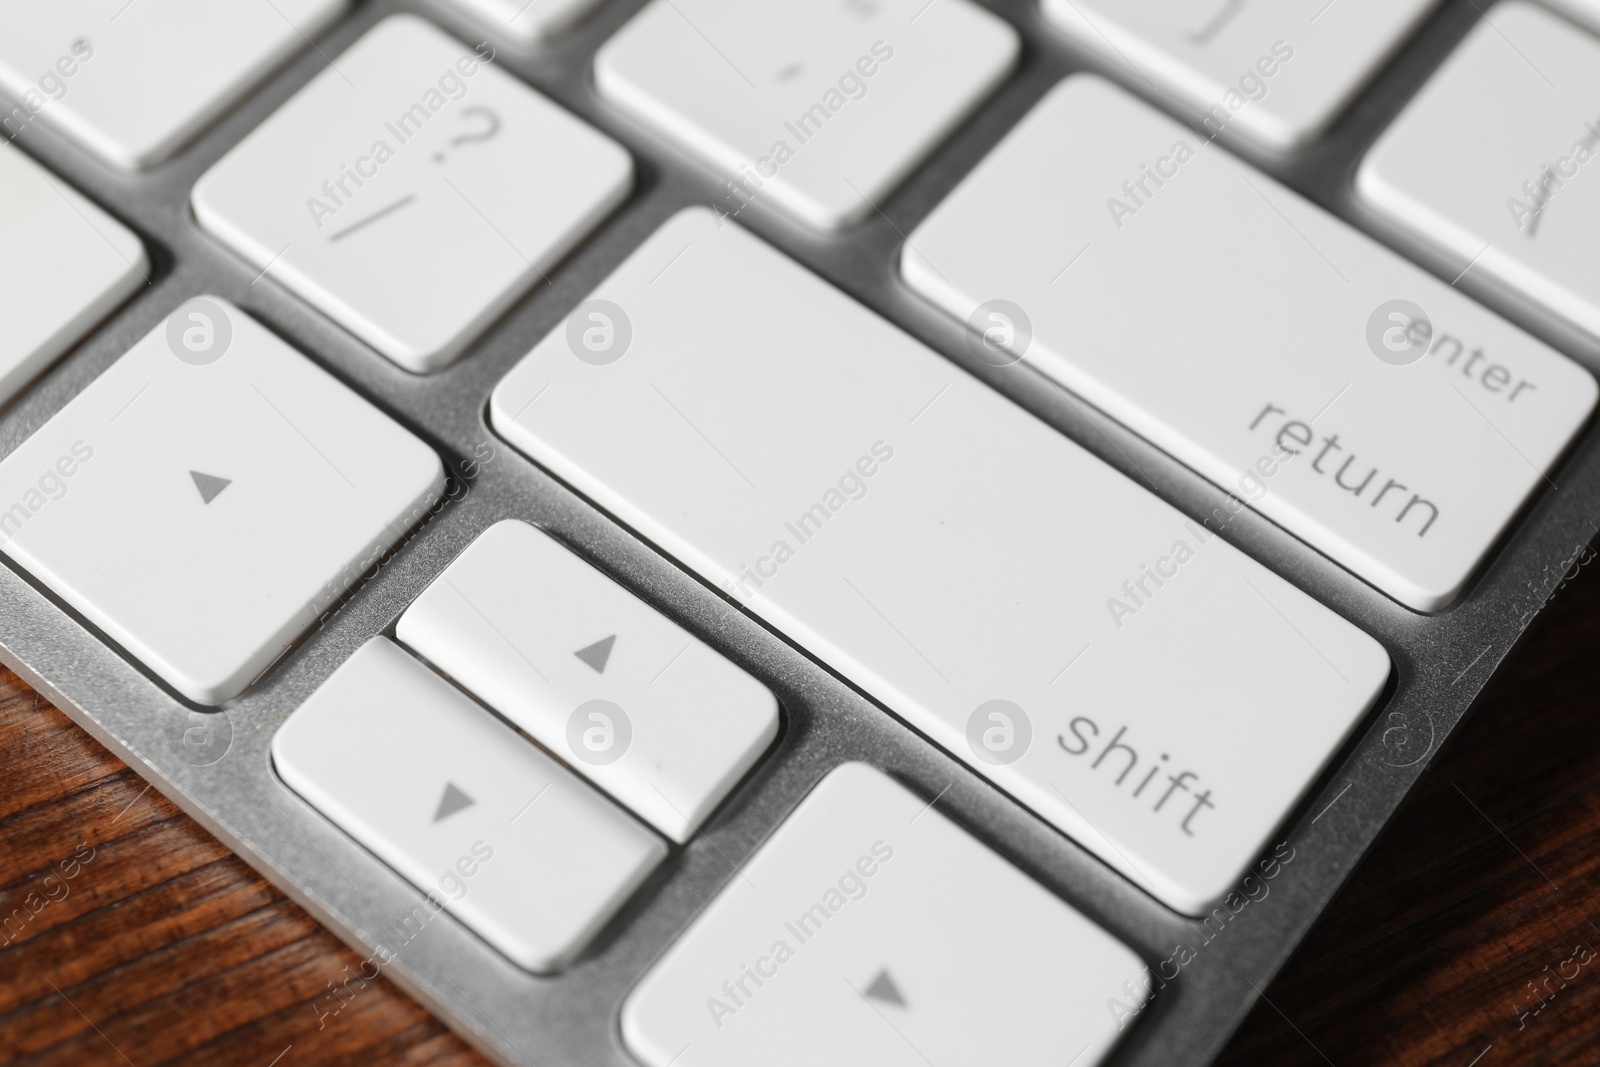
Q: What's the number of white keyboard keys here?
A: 14